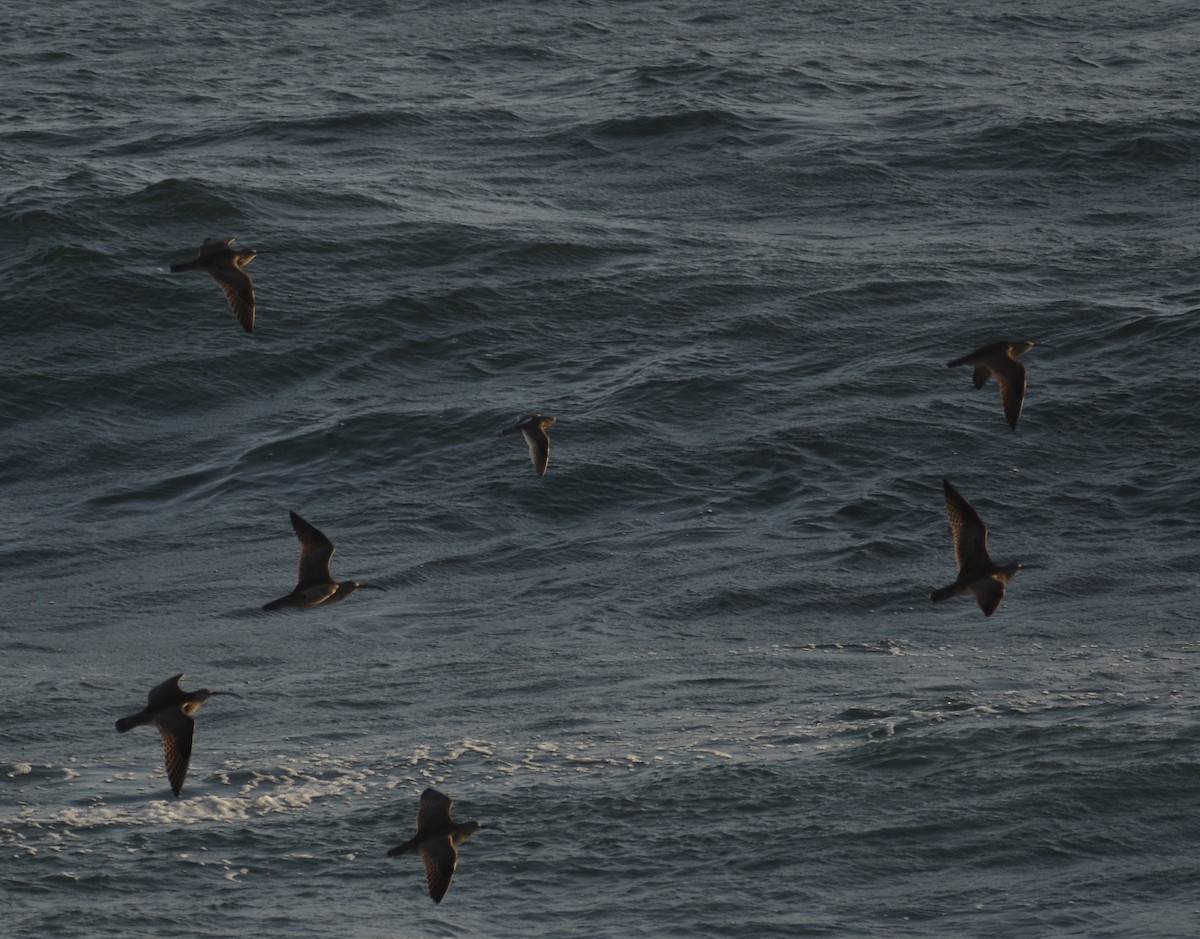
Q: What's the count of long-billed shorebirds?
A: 7